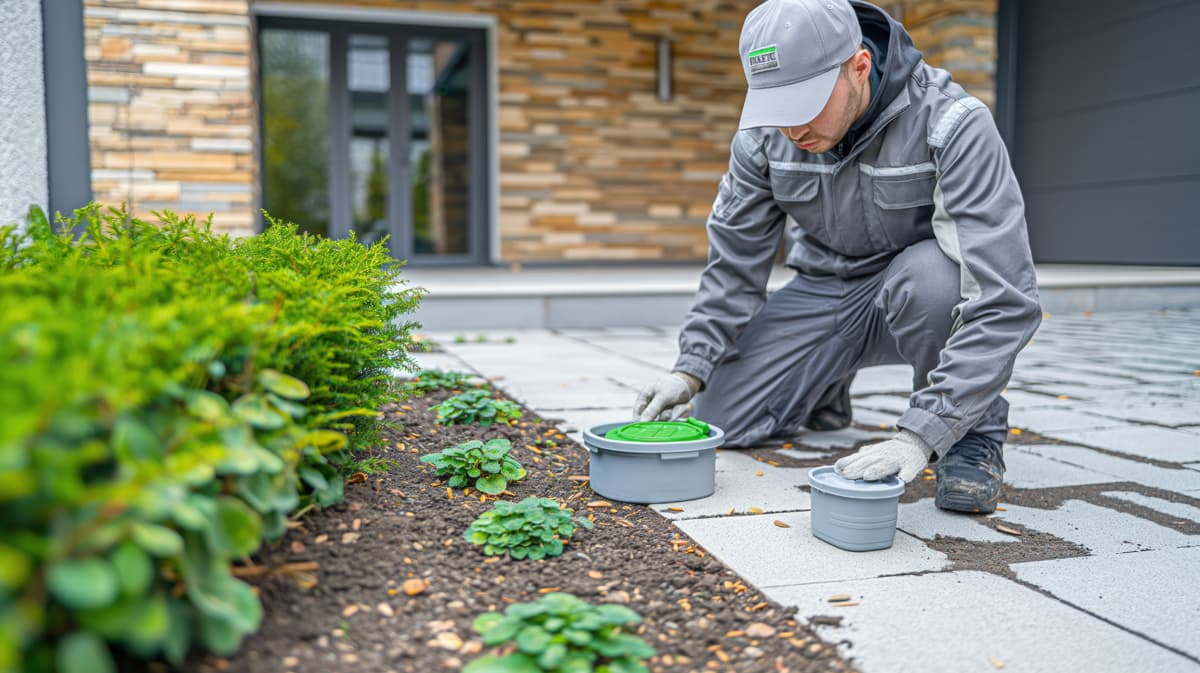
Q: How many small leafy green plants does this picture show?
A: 5